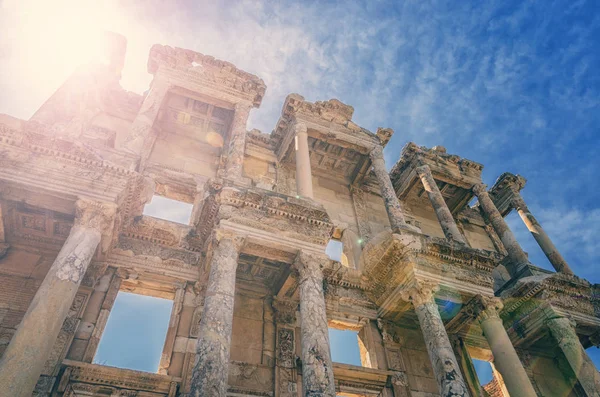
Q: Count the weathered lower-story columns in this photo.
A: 6